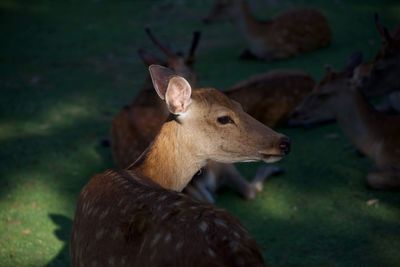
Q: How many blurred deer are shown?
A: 5